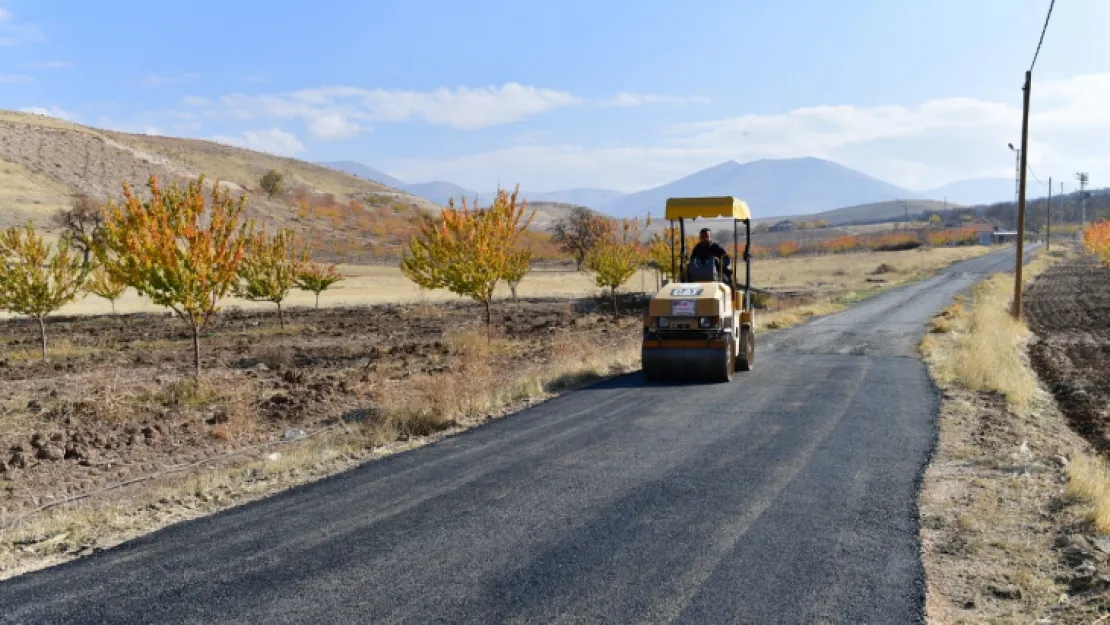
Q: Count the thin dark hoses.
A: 1